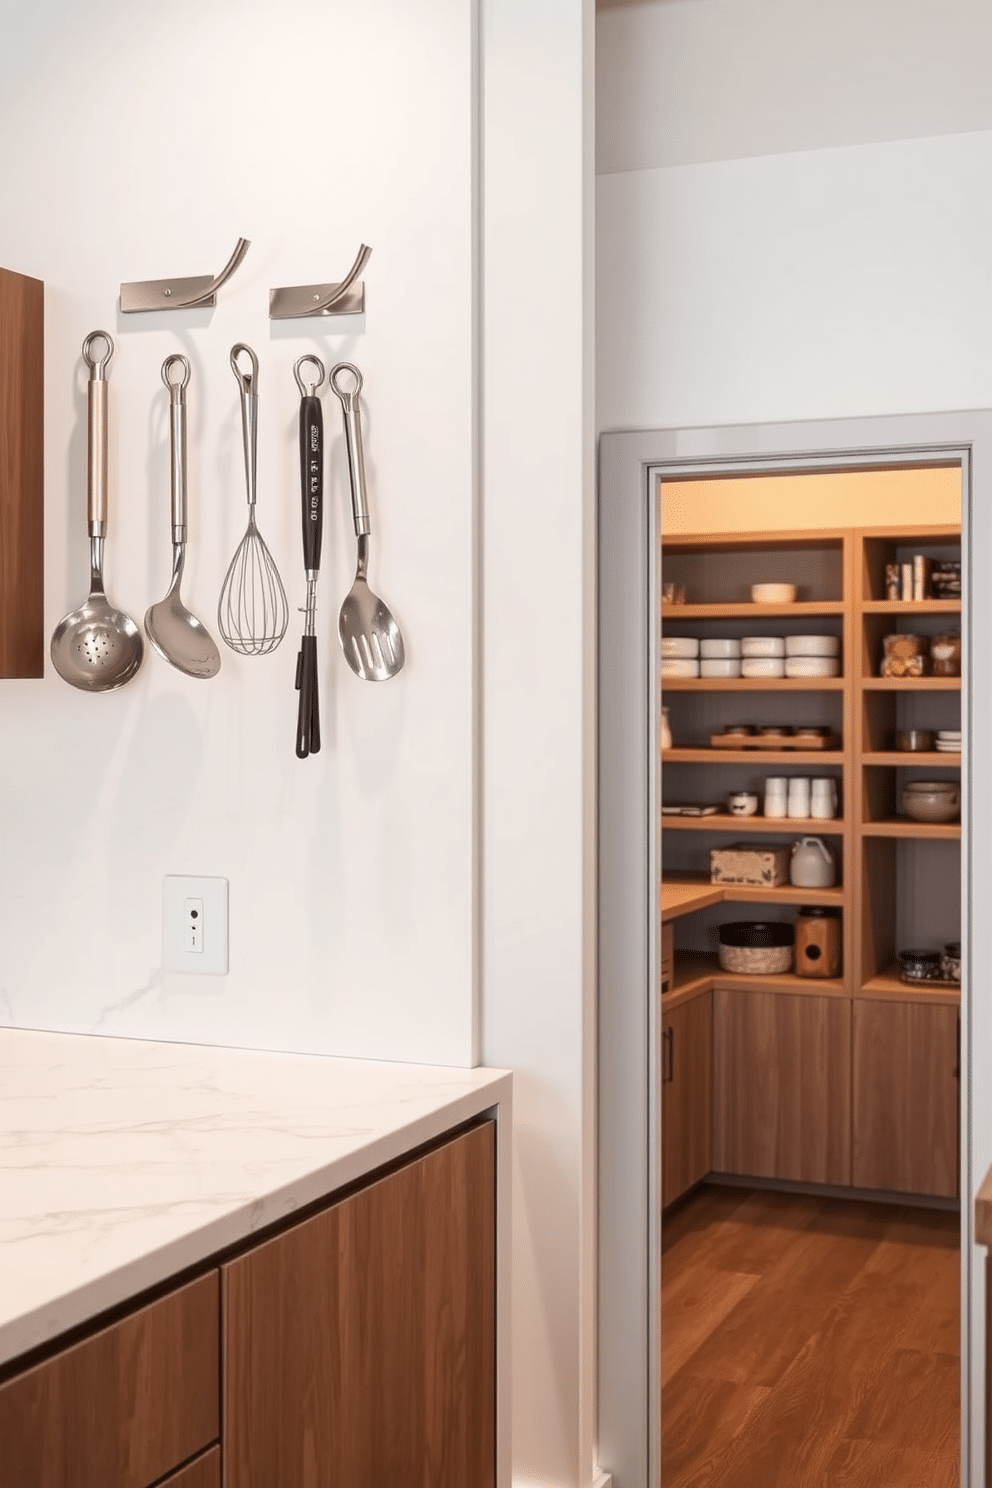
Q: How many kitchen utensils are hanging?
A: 5